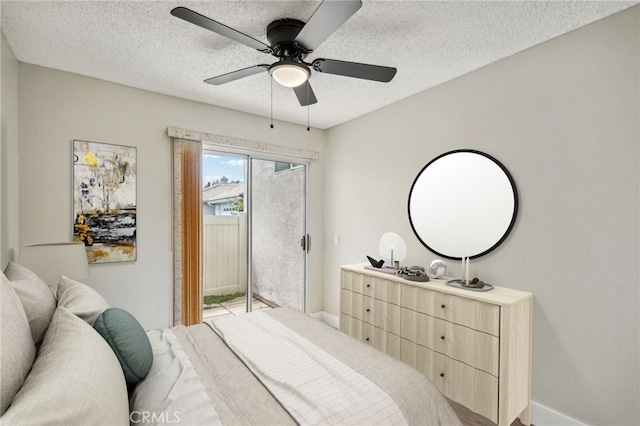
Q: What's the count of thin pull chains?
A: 2